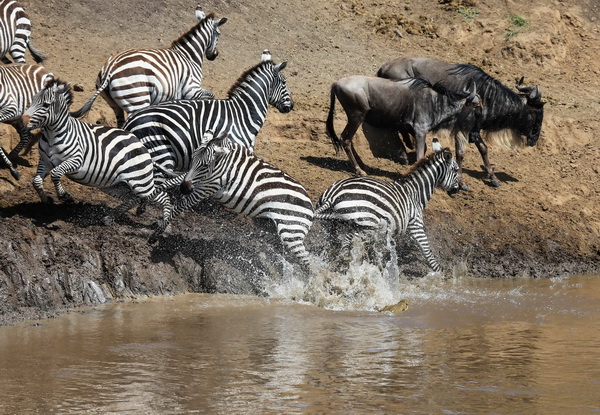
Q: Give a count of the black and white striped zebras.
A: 7